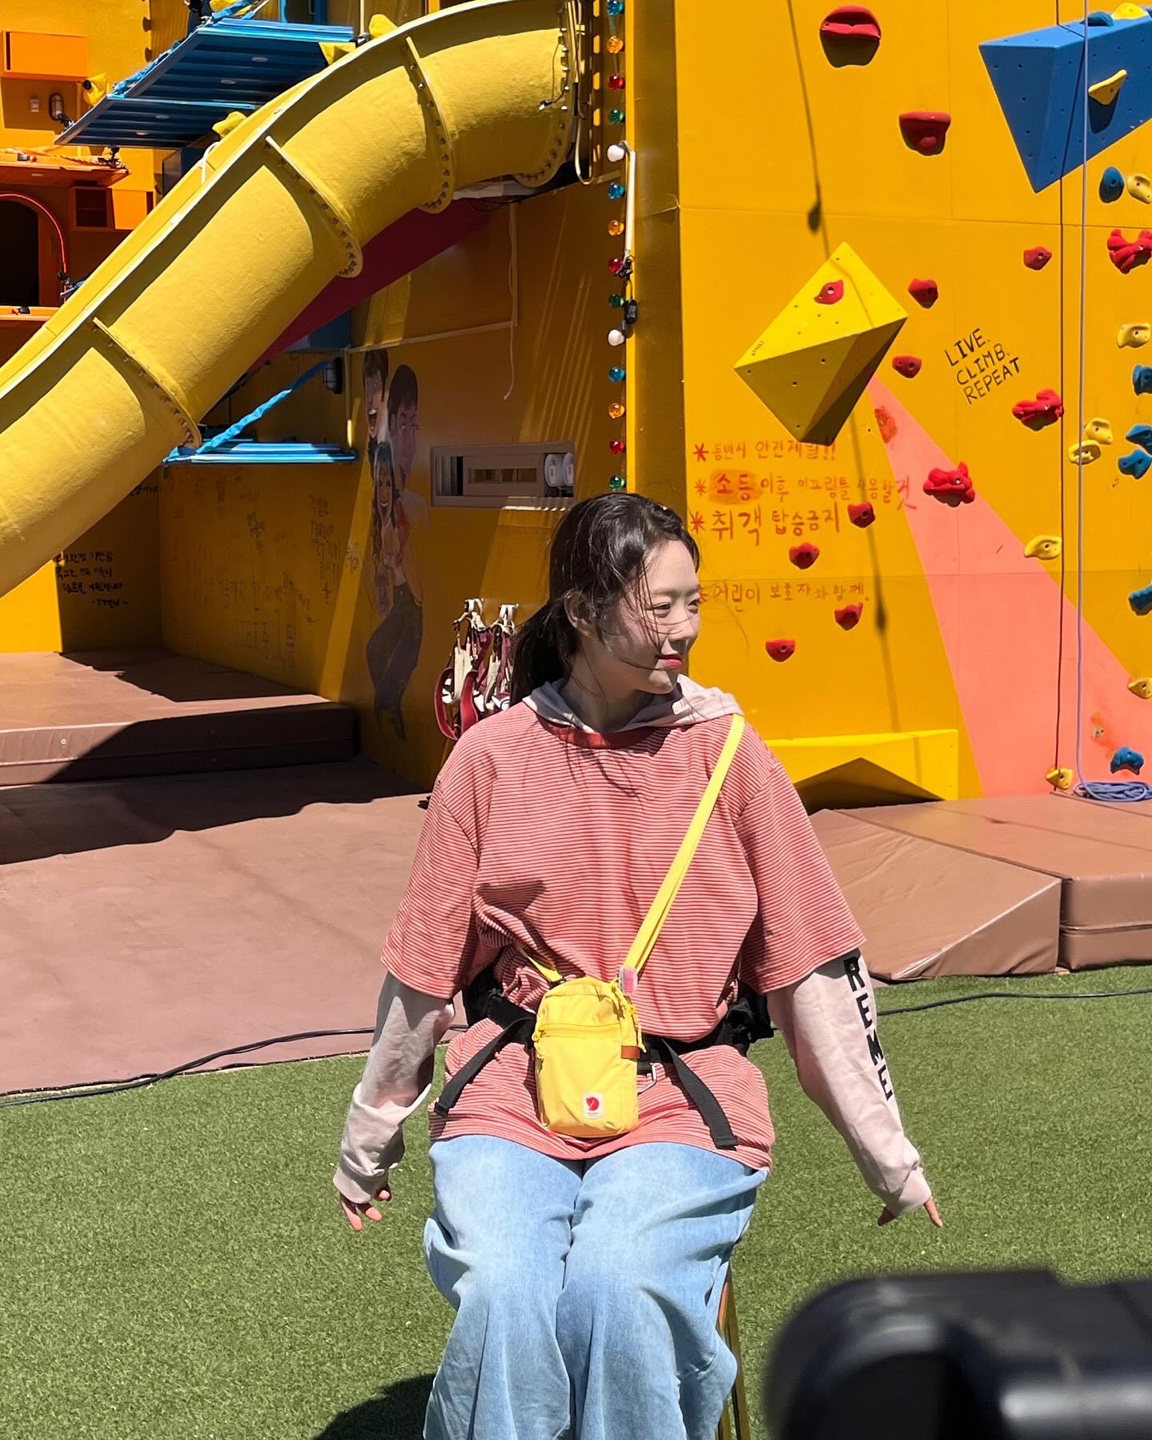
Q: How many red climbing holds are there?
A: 13